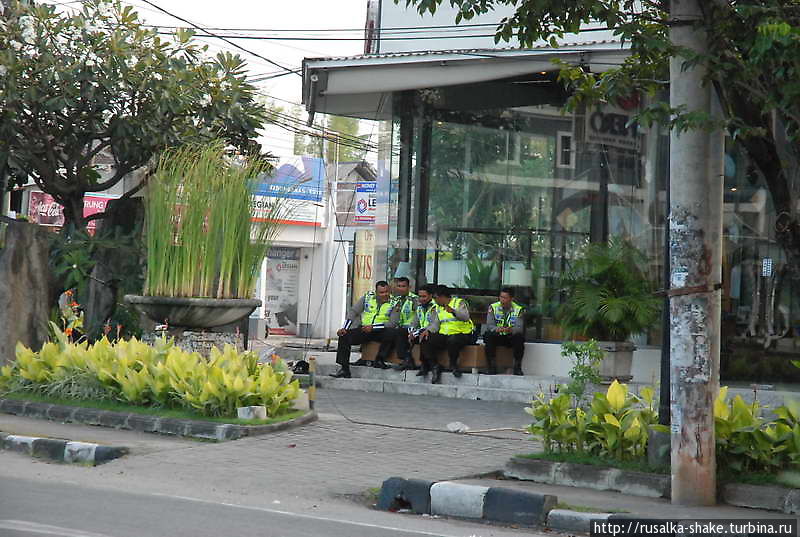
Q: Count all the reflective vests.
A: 5